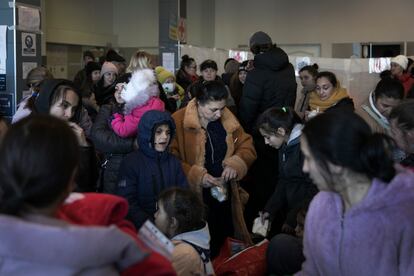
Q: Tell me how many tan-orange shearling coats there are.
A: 1